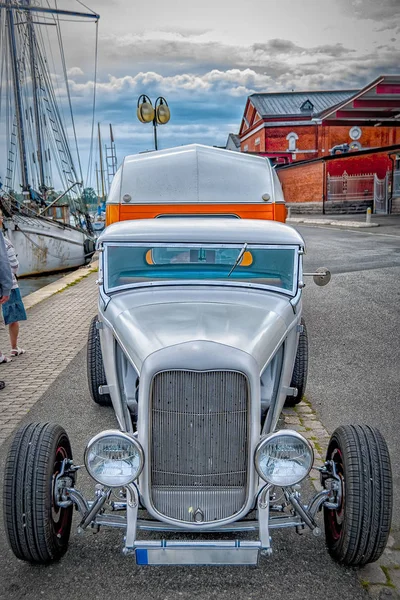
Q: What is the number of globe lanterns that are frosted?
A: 2